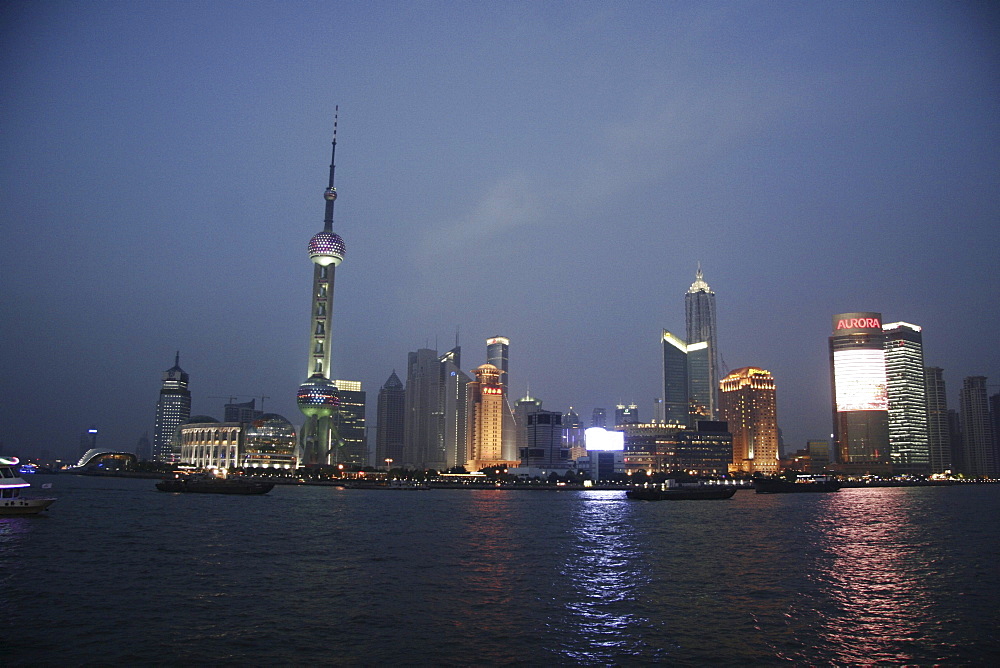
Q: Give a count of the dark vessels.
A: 3